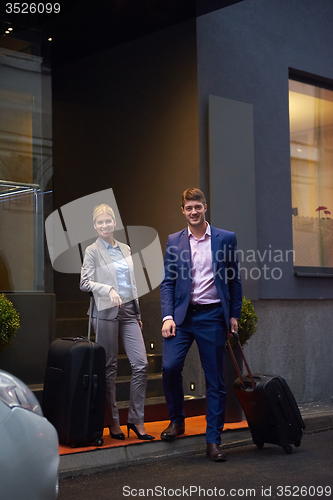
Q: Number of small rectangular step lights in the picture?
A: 2